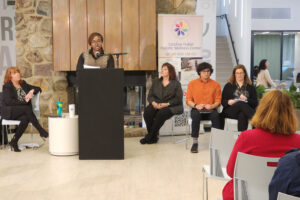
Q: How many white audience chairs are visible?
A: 3